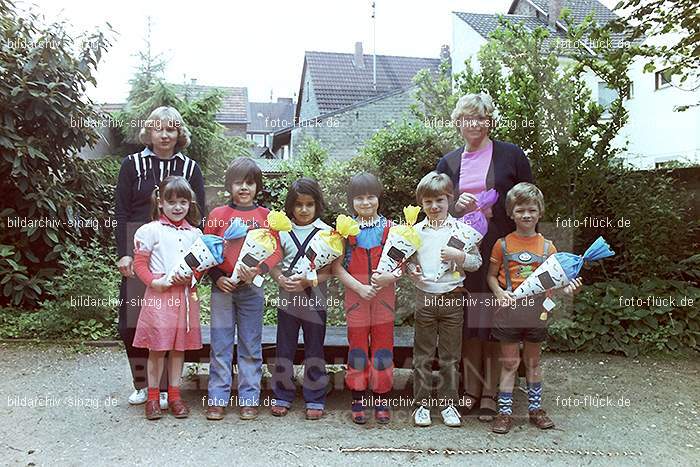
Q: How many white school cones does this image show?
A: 6